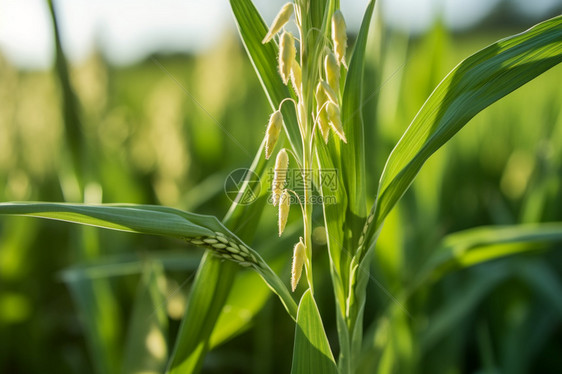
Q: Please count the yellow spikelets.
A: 11